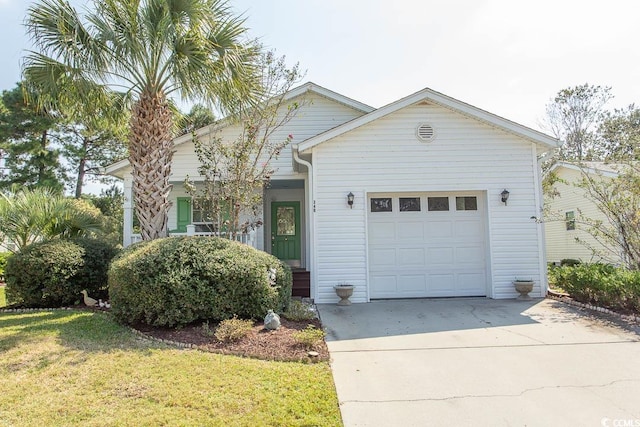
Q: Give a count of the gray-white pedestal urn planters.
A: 2